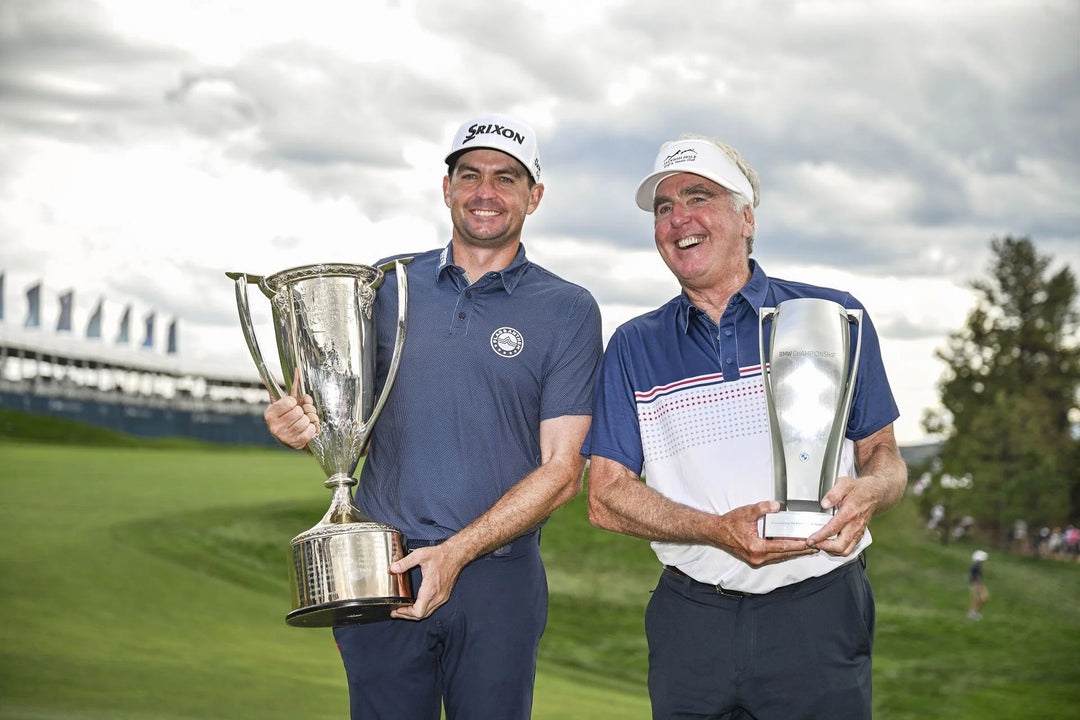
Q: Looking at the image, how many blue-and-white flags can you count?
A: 7